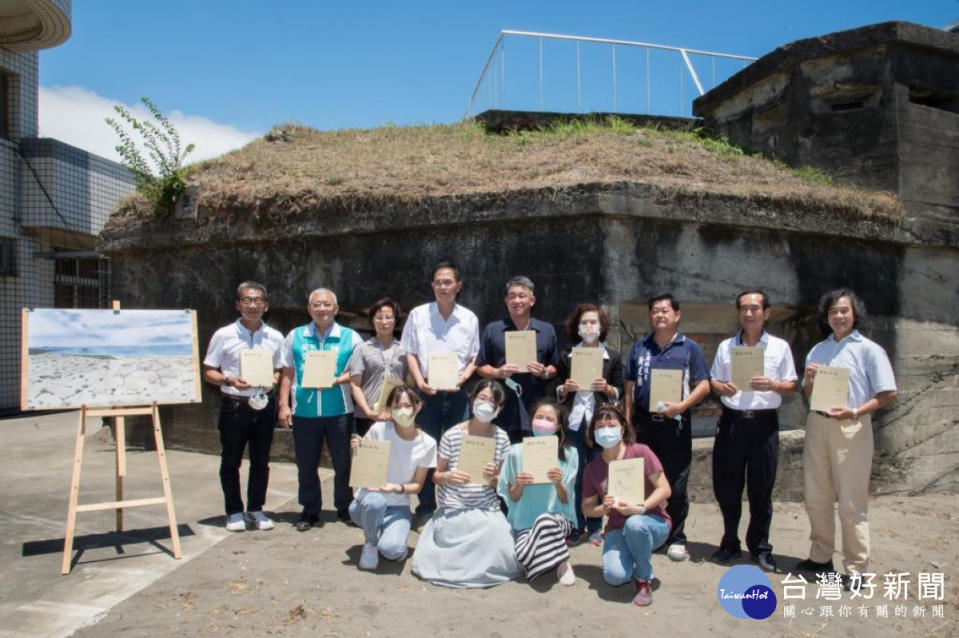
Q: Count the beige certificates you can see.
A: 13